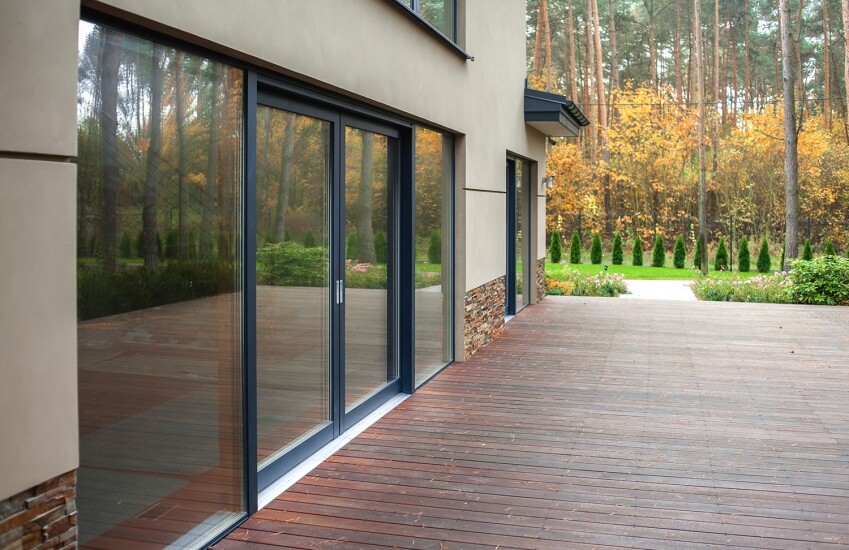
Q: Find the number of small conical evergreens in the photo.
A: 14